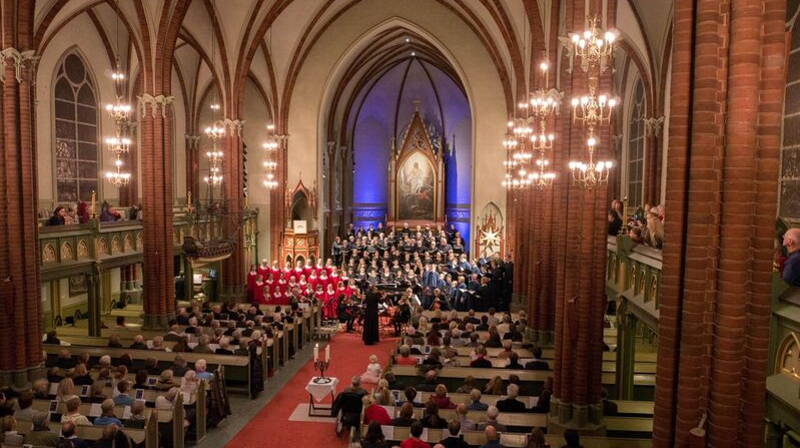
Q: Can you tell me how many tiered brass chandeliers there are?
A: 7